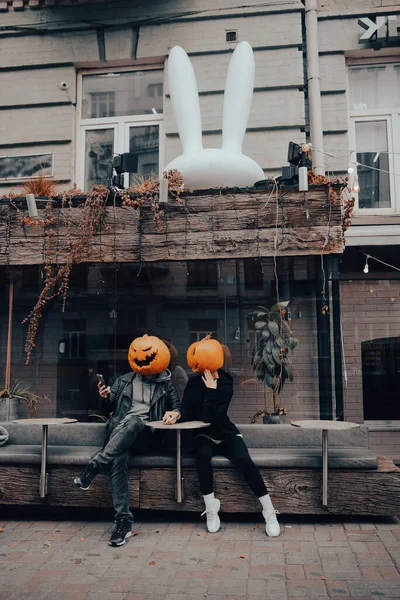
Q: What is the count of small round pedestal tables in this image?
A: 3